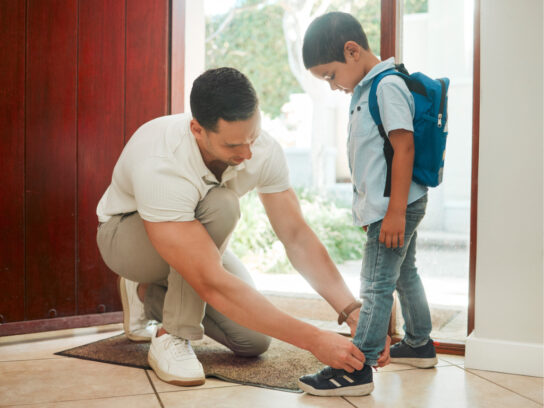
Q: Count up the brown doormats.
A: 1